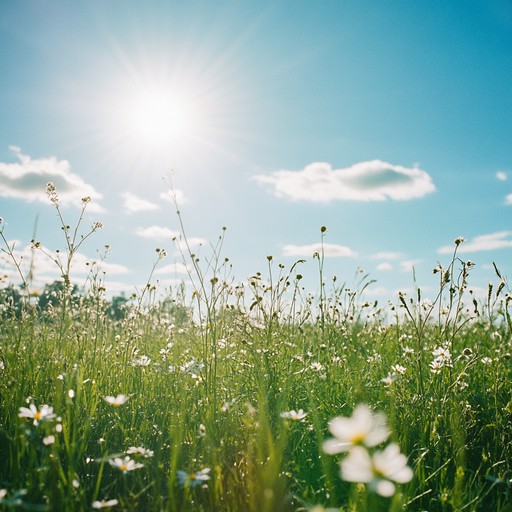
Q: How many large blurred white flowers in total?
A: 2